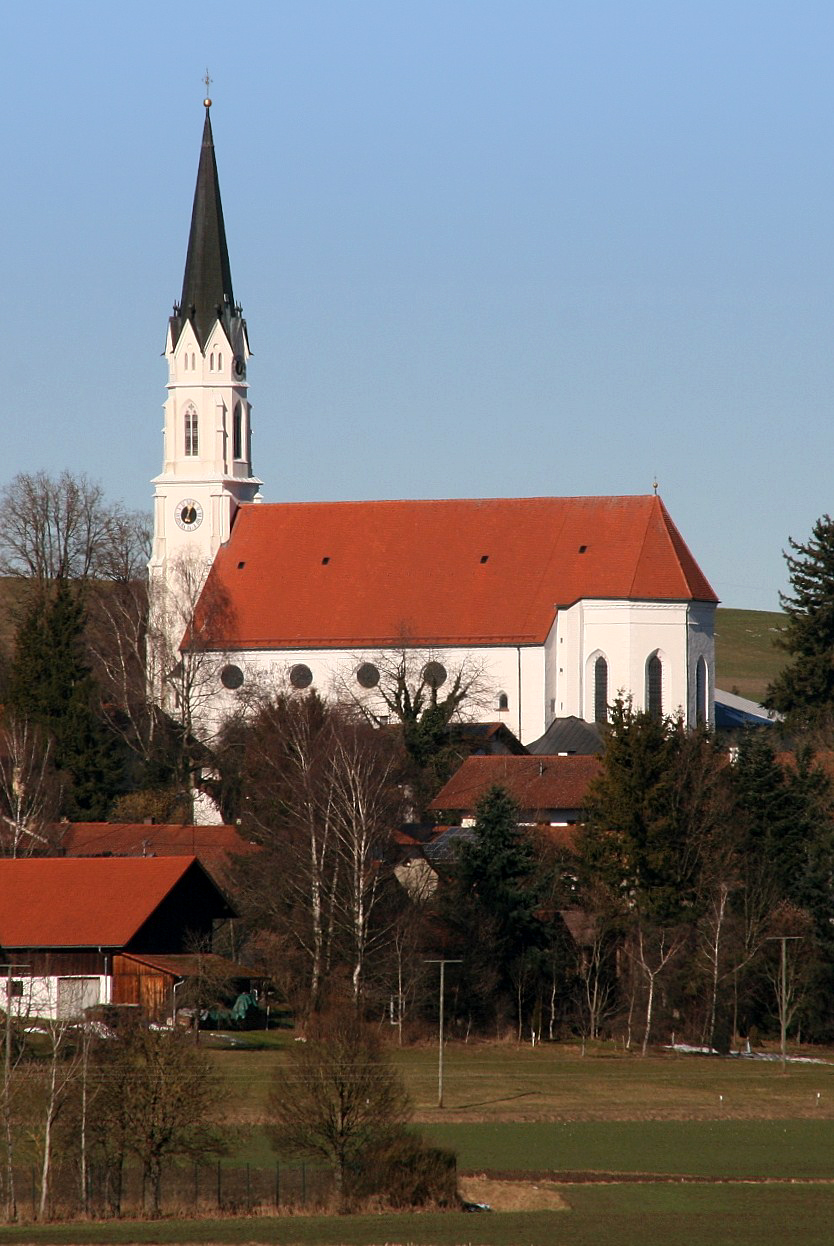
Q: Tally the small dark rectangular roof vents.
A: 4